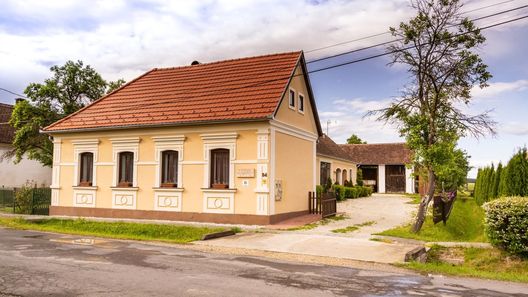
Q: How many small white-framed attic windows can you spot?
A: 2